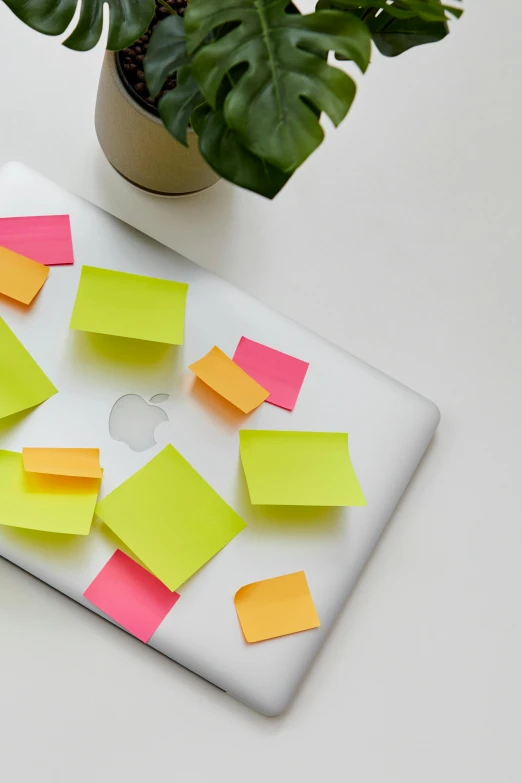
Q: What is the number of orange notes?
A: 4